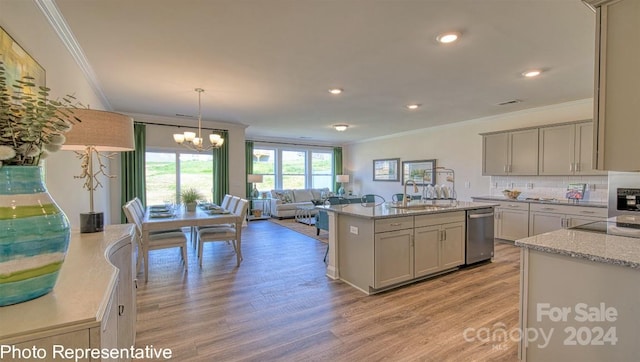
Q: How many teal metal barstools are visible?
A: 3